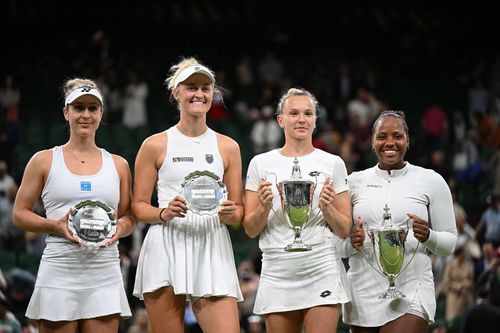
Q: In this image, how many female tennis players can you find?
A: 4